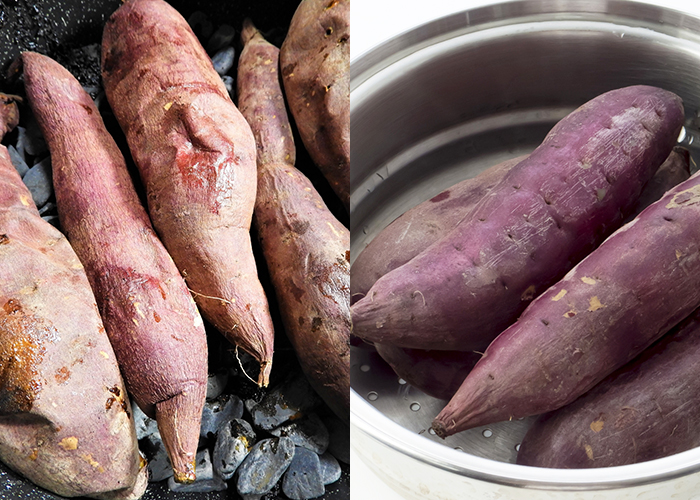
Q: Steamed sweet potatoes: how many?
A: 5